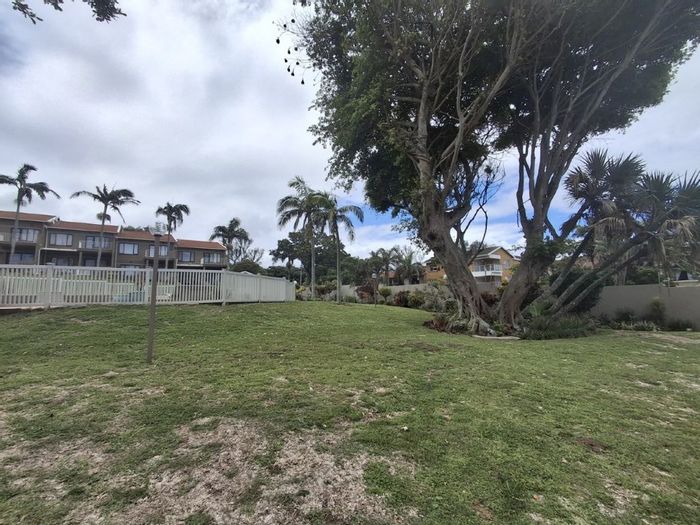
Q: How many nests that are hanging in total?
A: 10